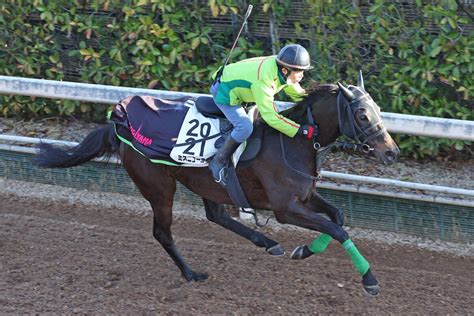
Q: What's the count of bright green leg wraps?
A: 2